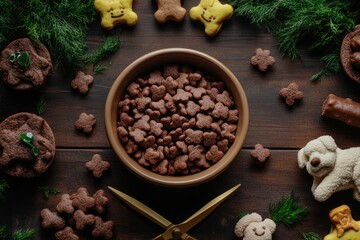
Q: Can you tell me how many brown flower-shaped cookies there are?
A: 13